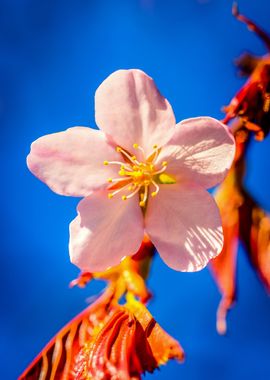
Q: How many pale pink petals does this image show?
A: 5